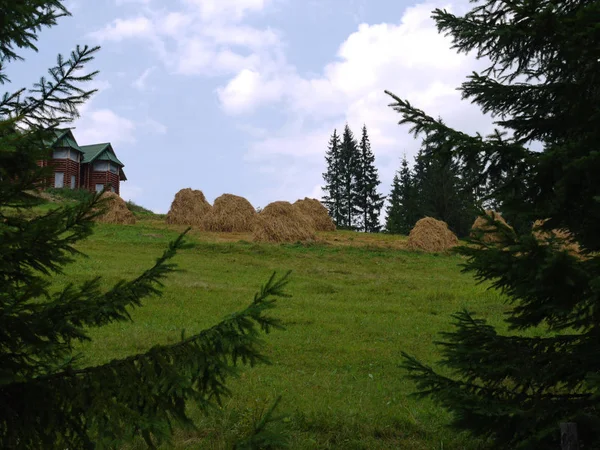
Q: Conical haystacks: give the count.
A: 8